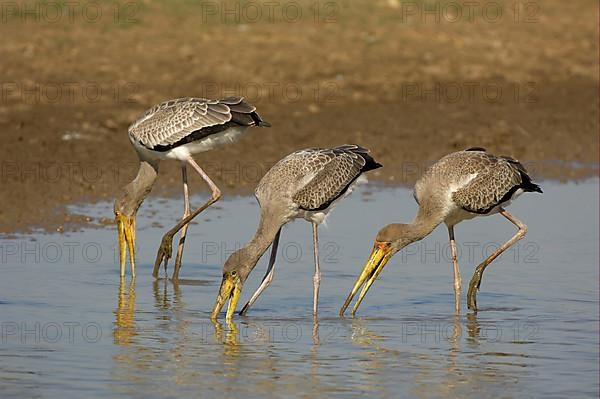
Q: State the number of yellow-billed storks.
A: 3